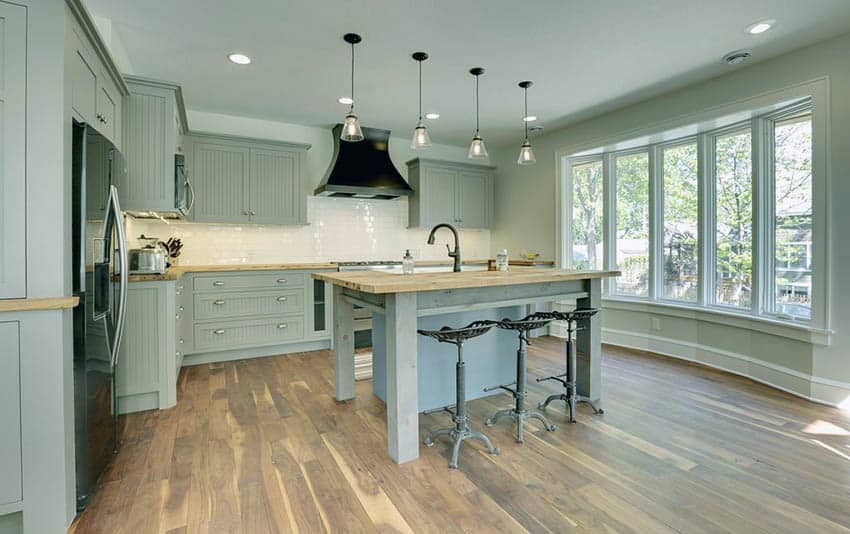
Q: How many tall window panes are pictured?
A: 5